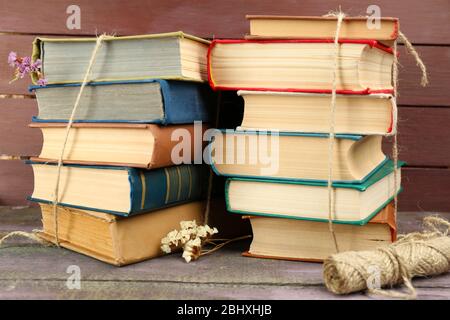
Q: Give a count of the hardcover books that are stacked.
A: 11